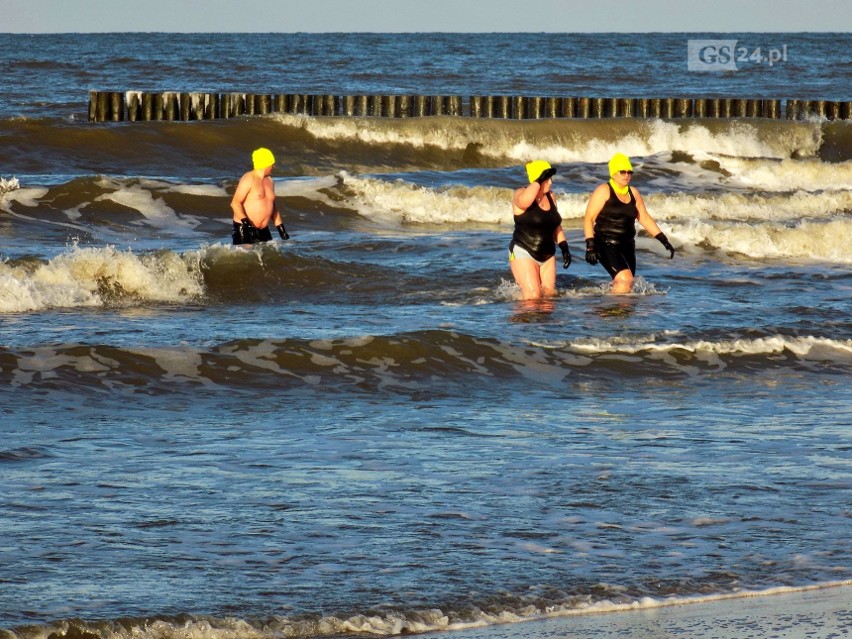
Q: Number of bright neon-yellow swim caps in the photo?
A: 3